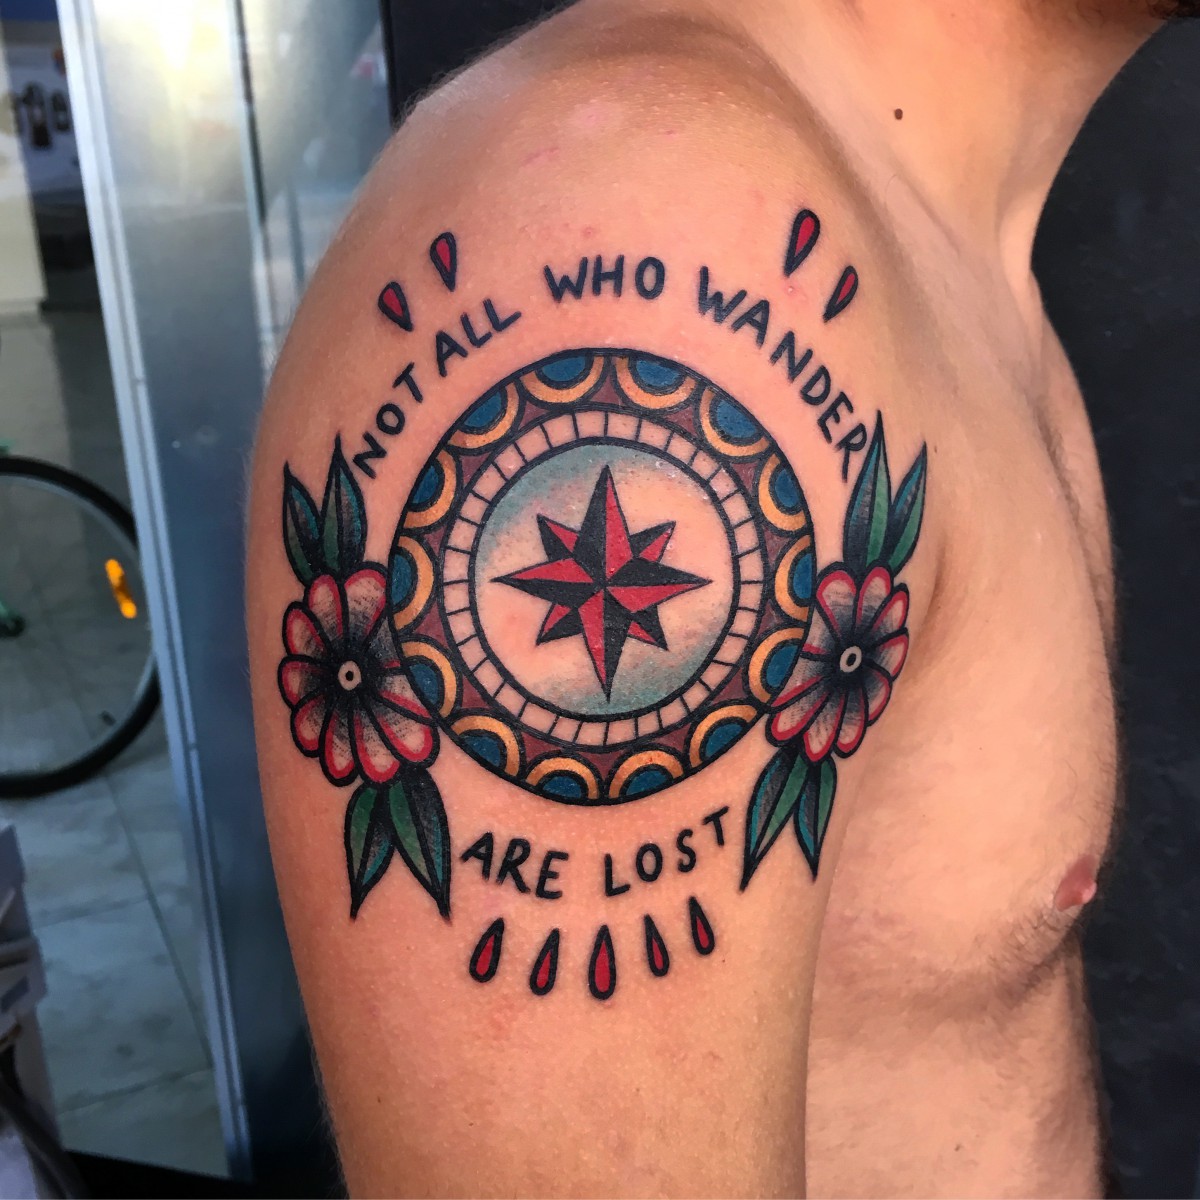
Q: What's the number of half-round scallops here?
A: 14